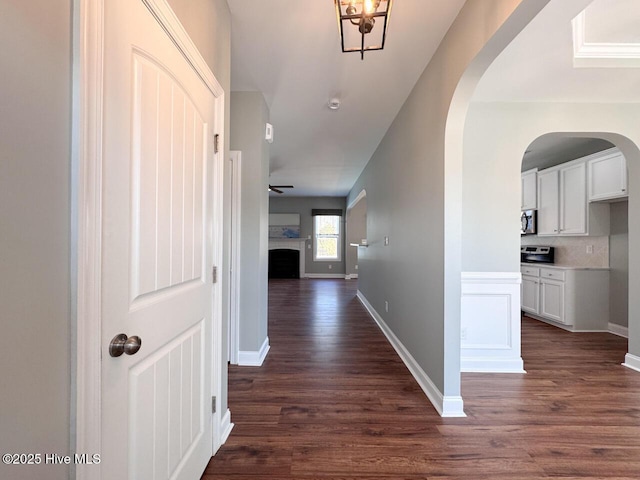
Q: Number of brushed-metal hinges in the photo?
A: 3